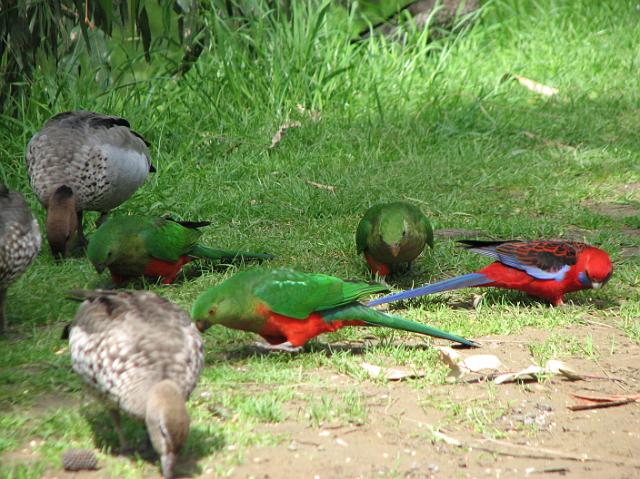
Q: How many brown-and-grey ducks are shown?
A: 3